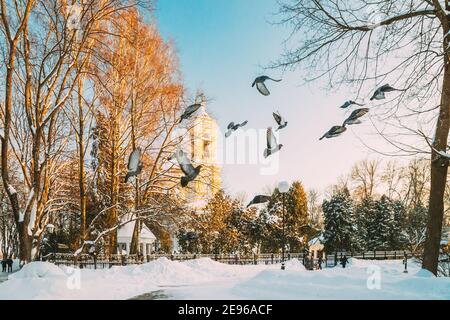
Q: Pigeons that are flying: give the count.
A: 12